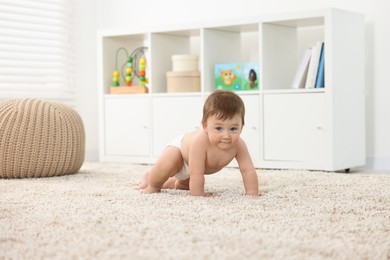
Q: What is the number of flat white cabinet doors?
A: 4